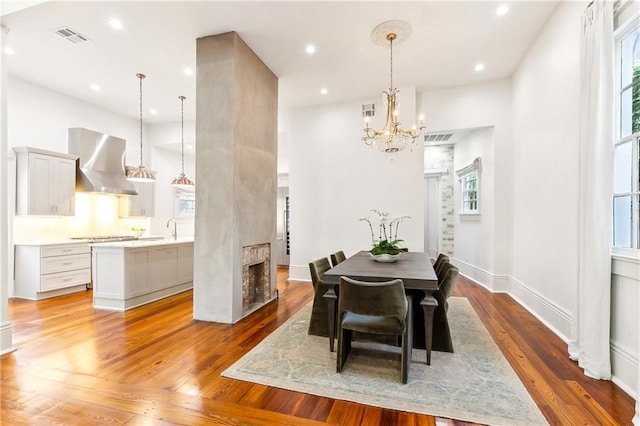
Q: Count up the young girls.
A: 0